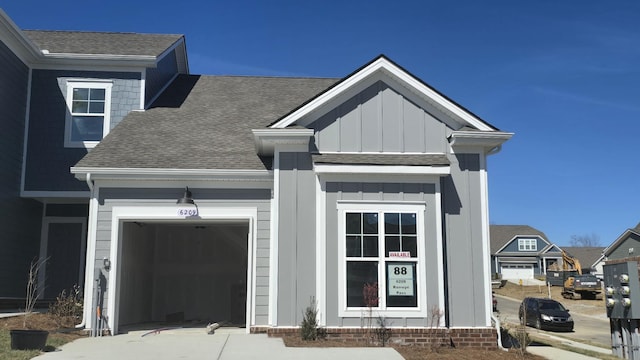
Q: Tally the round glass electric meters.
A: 5